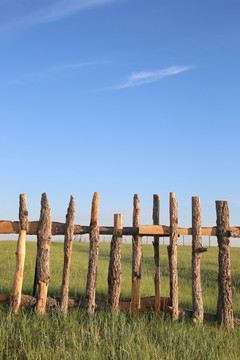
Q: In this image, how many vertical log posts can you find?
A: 10